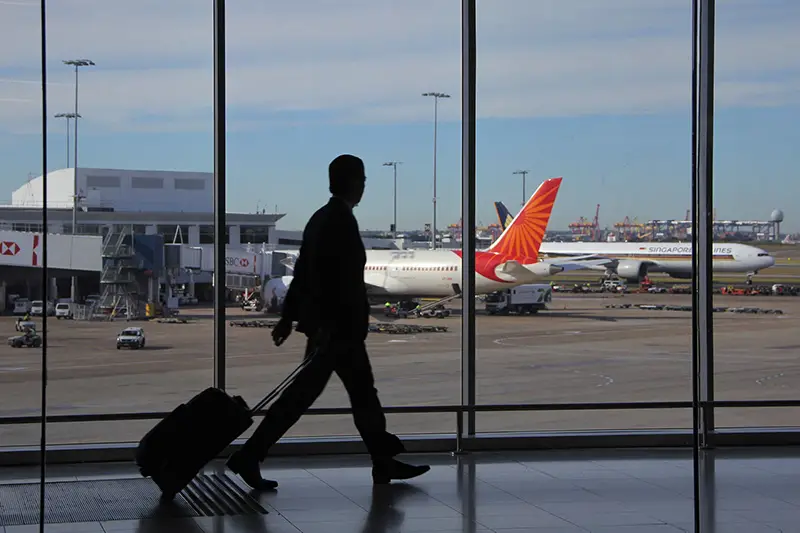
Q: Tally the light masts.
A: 5